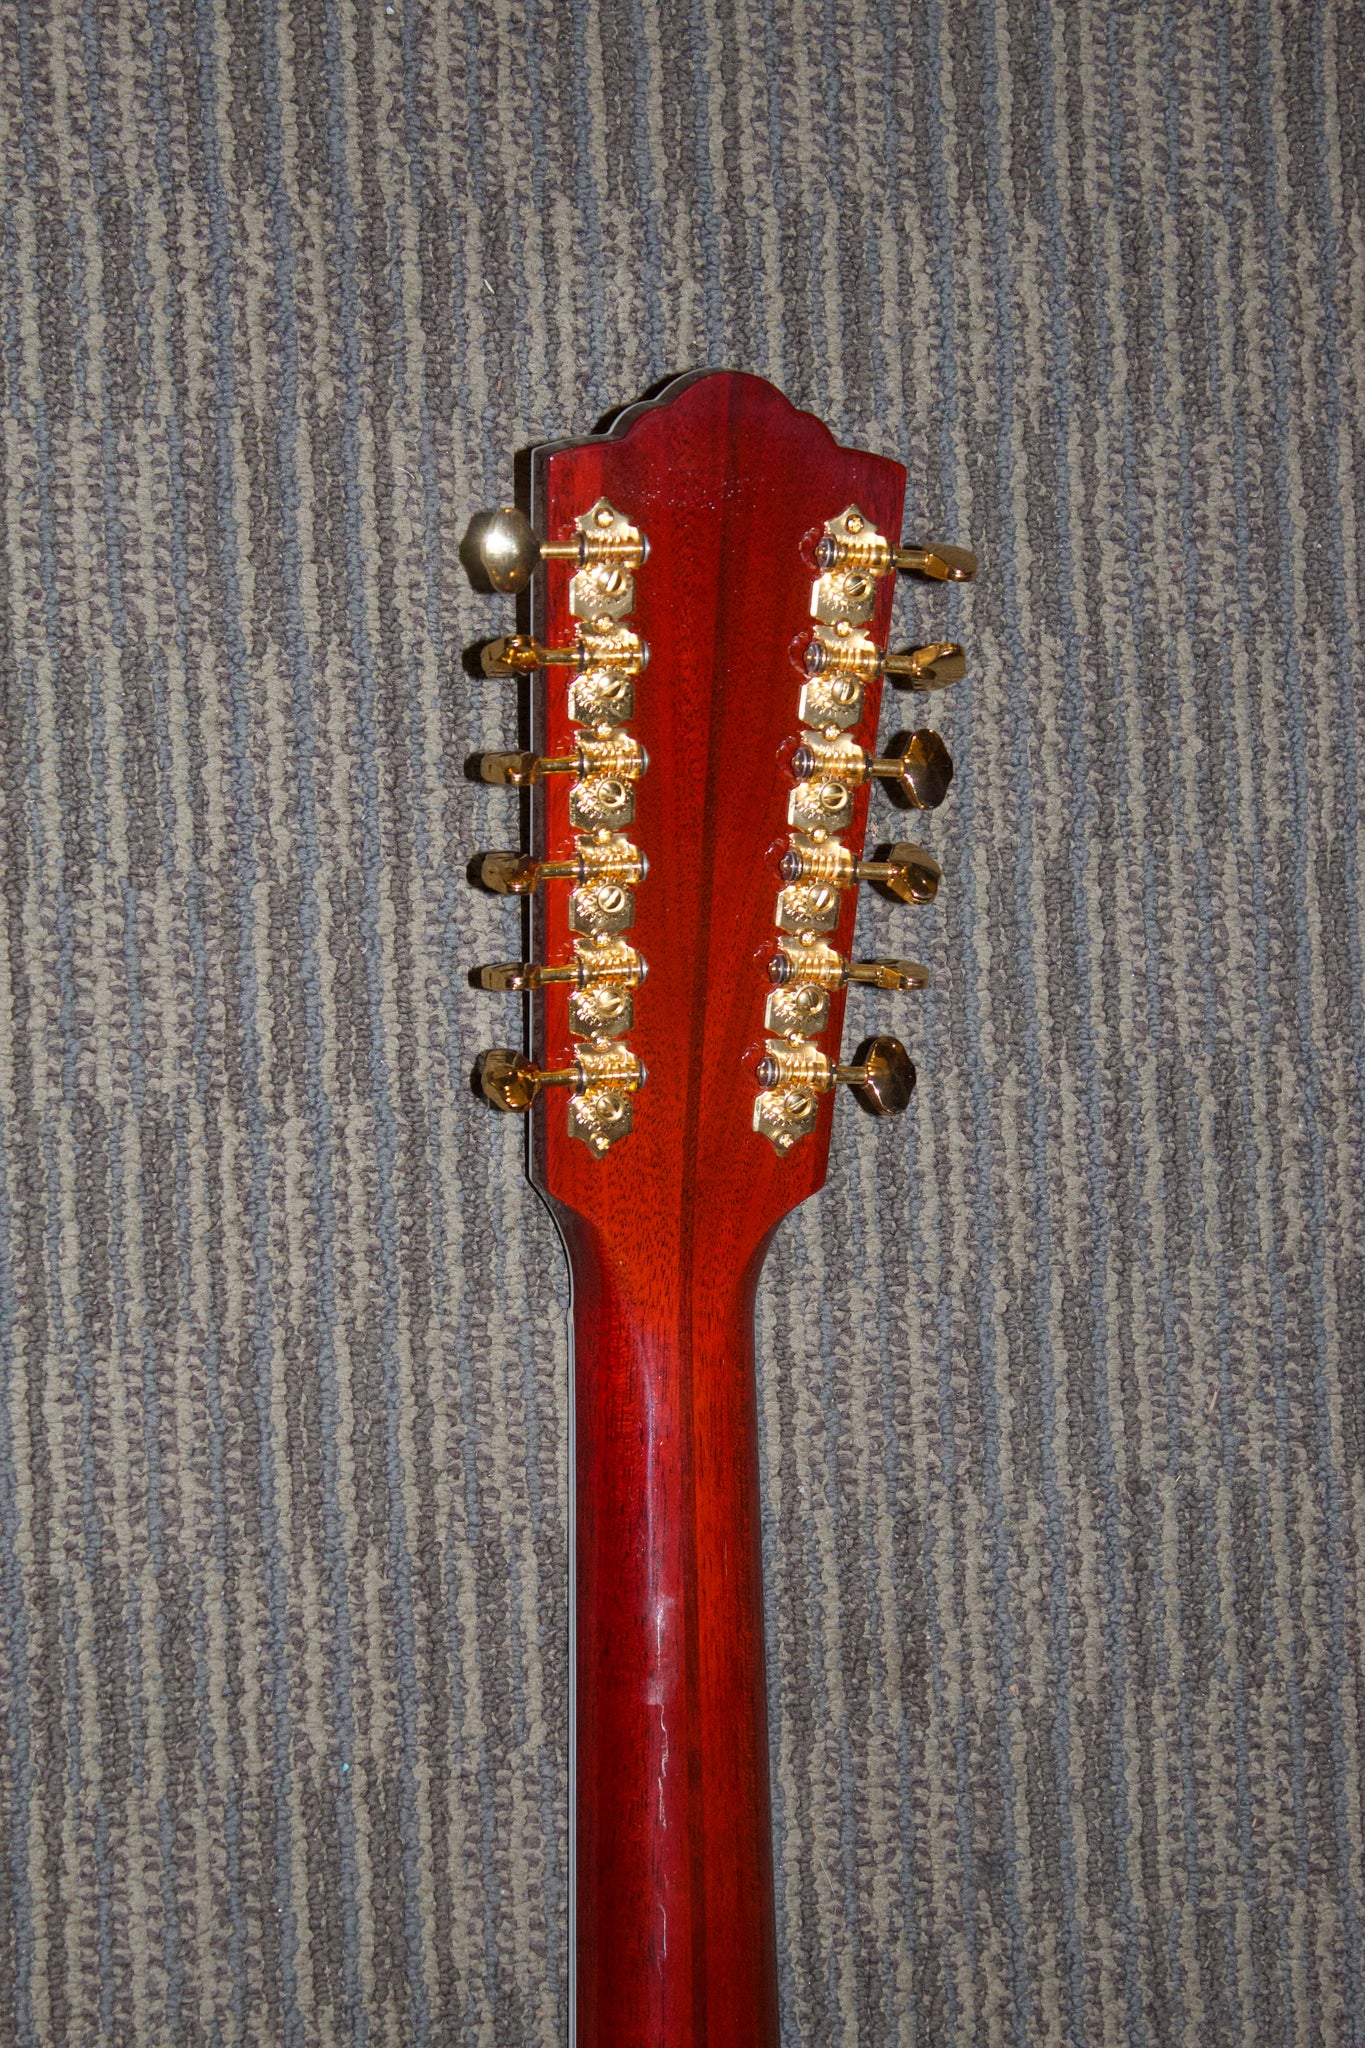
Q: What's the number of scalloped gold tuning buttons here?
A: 12